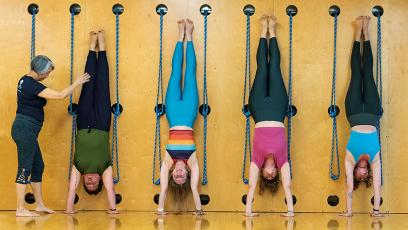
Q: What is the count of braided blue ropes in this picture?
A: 9